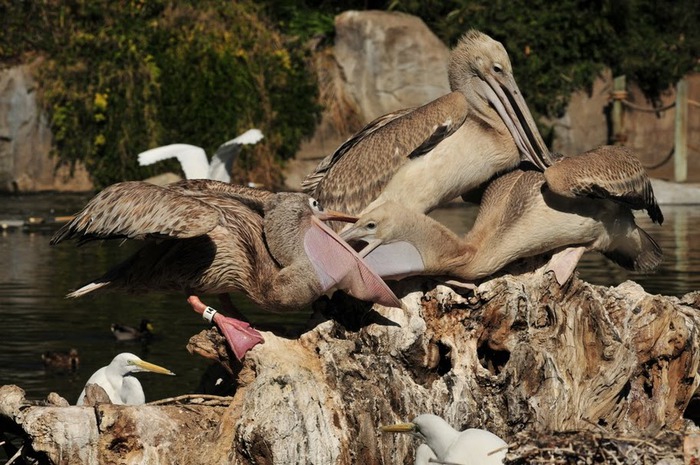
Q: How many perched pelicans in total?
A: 3